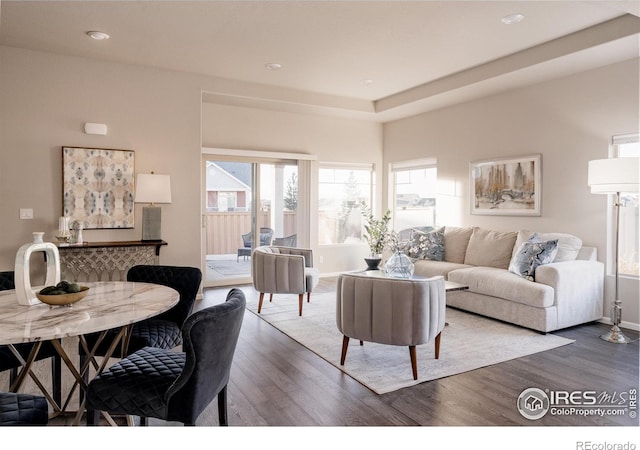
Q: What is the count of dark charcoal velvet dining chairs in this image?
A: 4